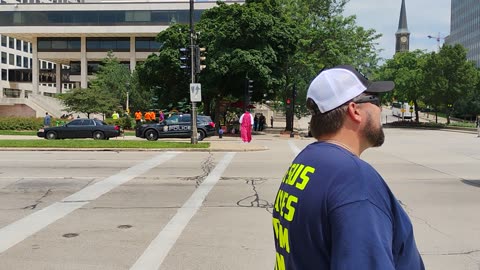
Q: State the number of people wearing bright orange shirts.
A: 3